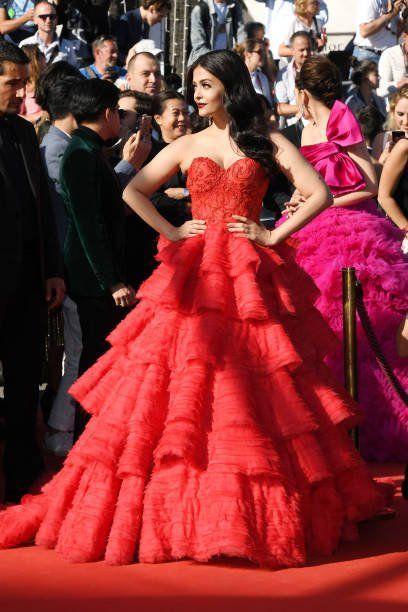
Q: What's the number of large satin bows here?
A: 1